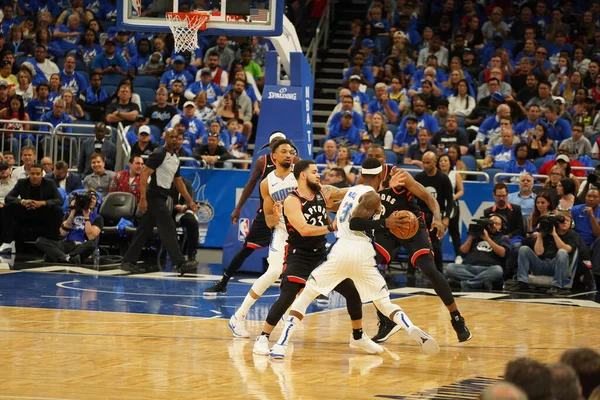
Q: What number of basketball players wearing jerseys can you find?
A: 5